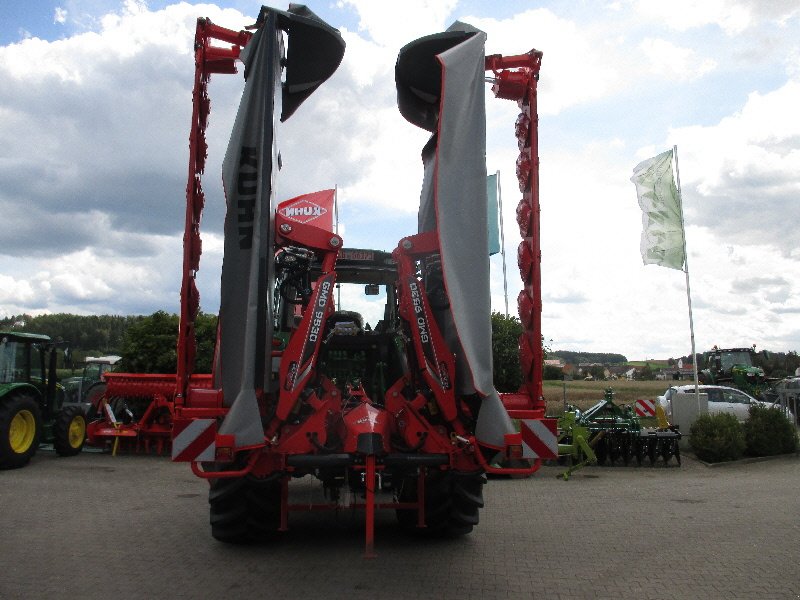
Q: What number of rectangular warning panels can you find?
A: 3